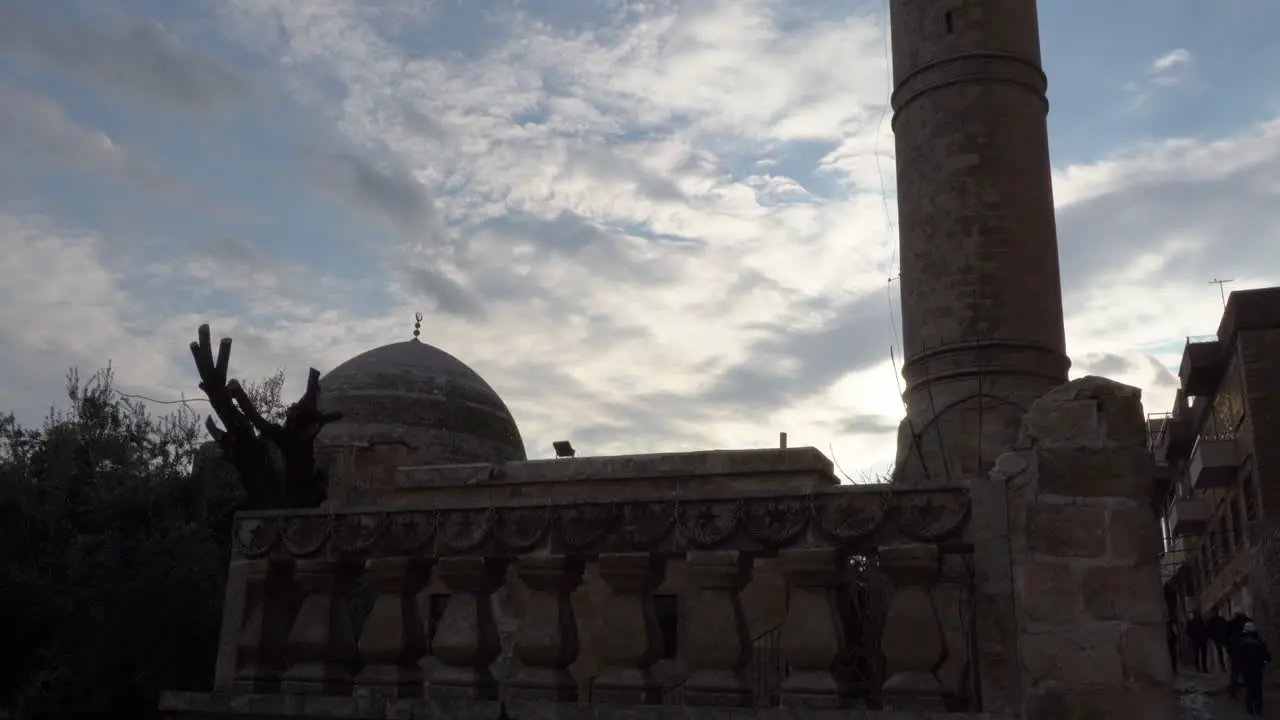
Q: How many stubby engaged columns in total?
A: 9